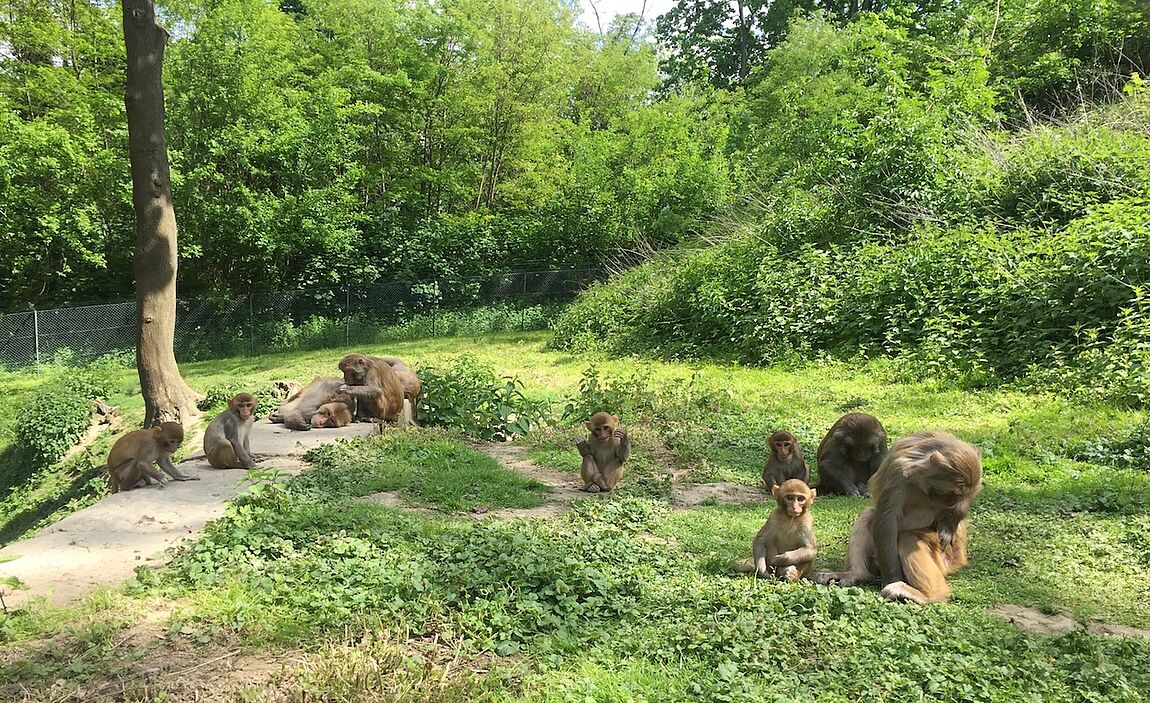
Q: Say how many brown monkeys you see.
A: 10